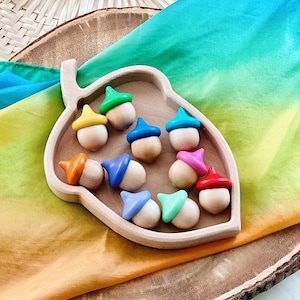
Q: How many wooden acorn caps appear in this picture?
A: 10